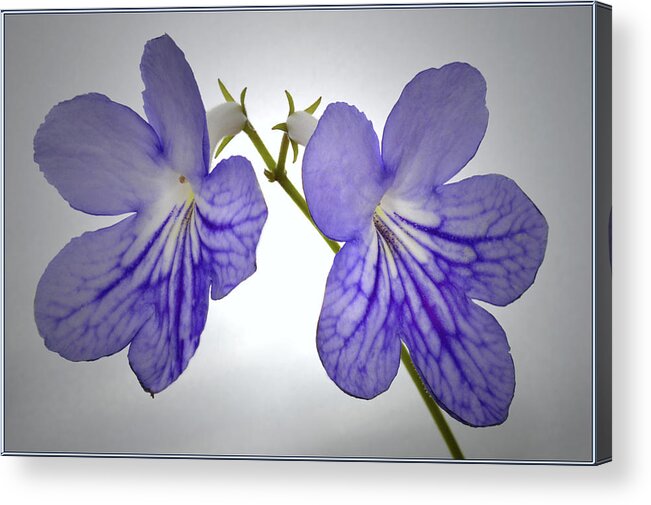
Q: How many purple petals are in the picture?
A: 10